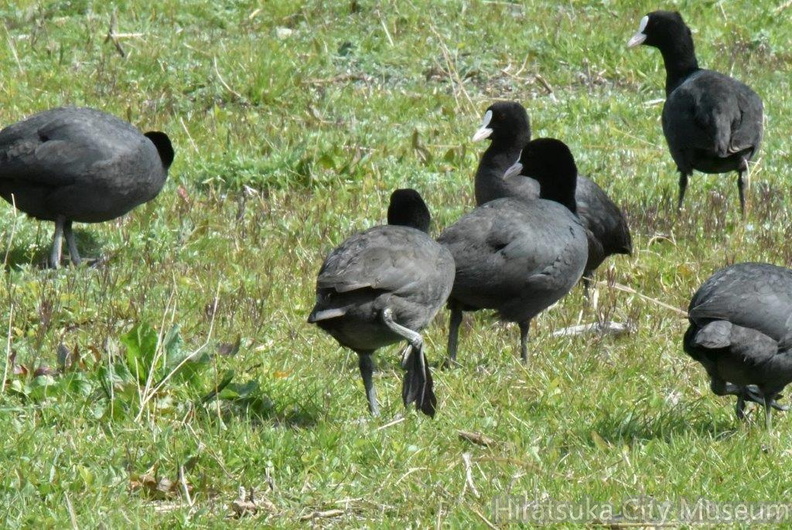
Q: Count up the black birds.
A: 6